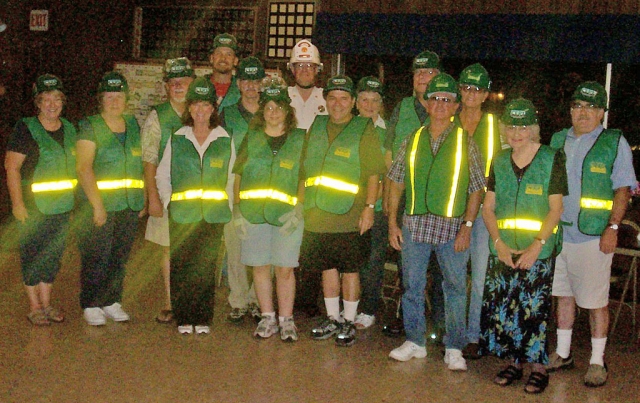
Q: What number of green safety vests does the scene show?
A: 14